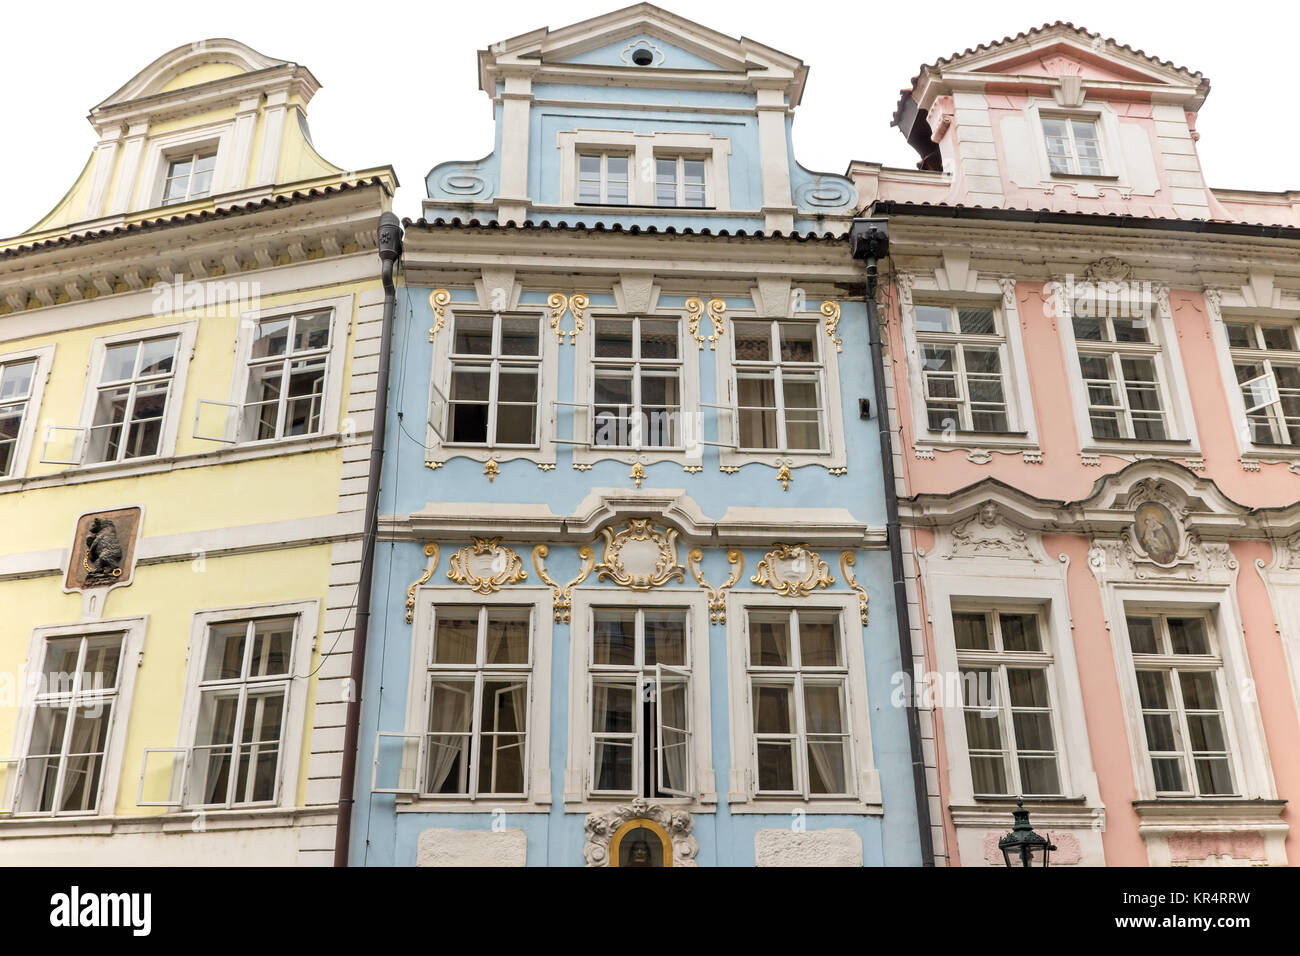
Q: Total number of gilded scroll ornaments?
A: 12